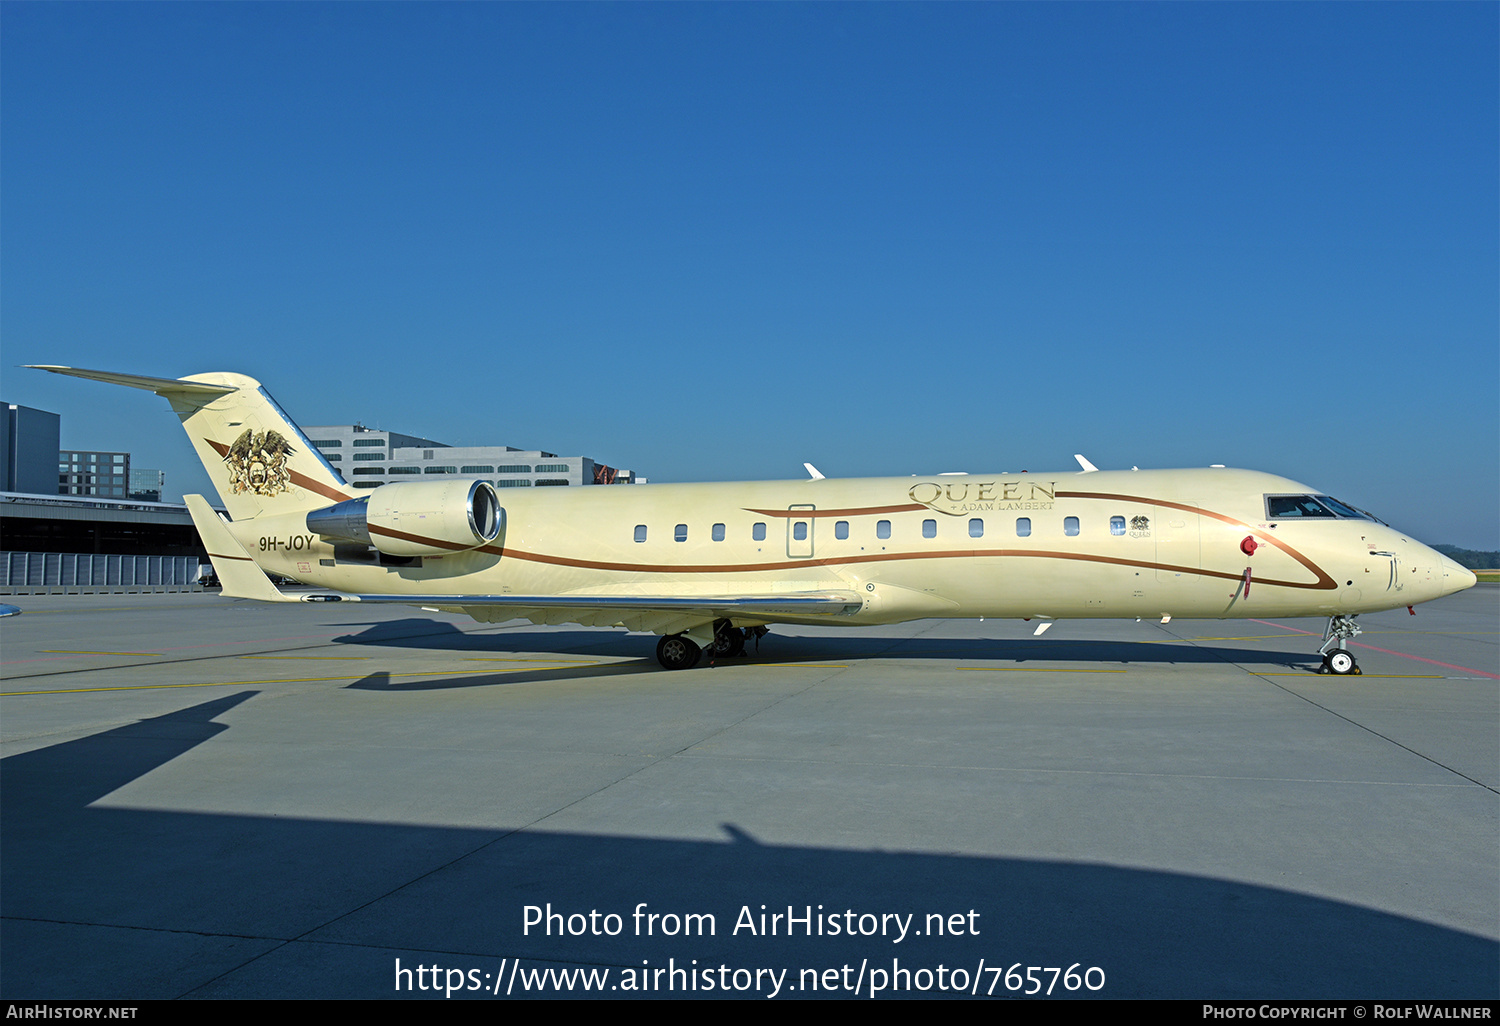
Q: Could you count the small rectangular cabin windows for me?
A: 12